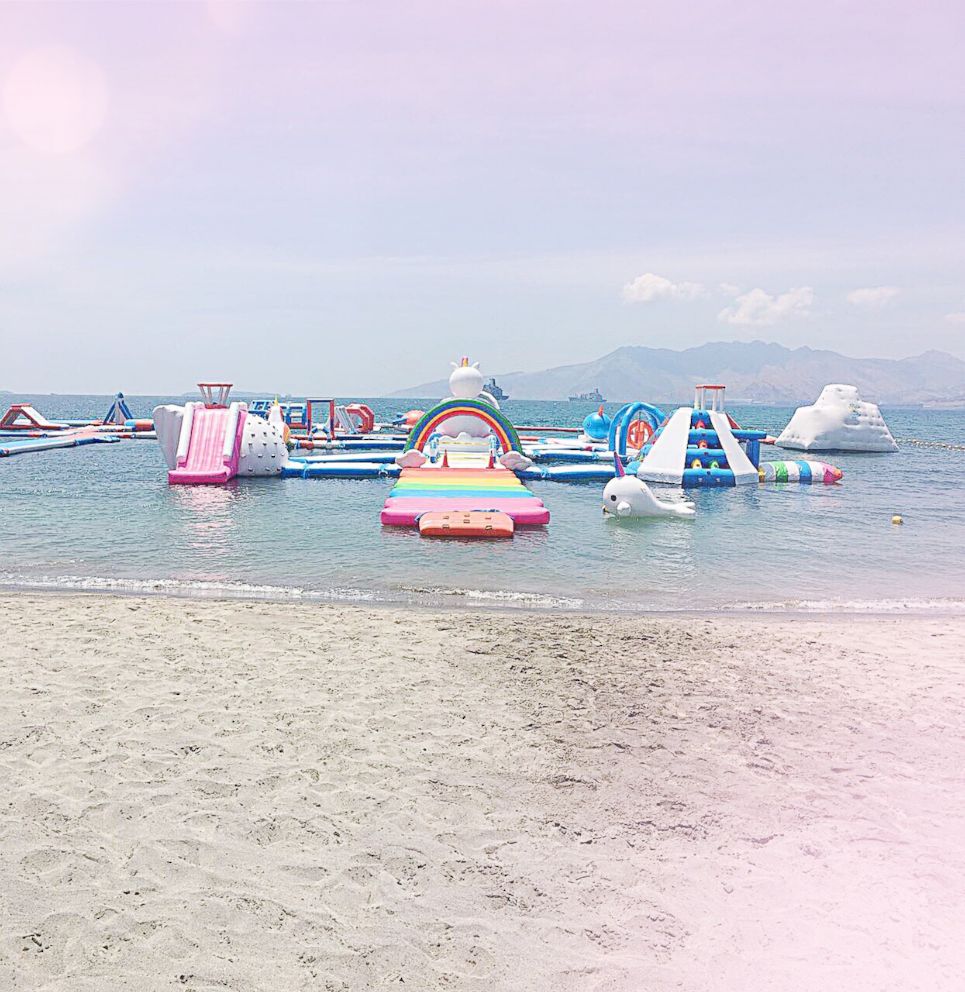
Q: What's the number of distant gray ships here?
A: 2